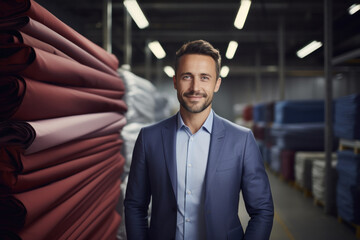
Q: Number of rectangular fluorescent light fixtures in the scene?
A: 8